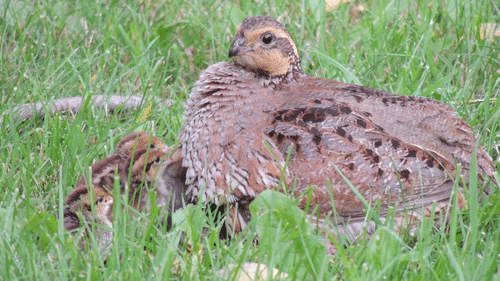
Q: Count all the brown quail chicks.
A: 3